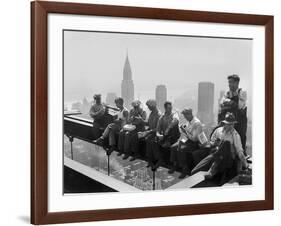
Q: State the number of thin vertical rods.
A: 3